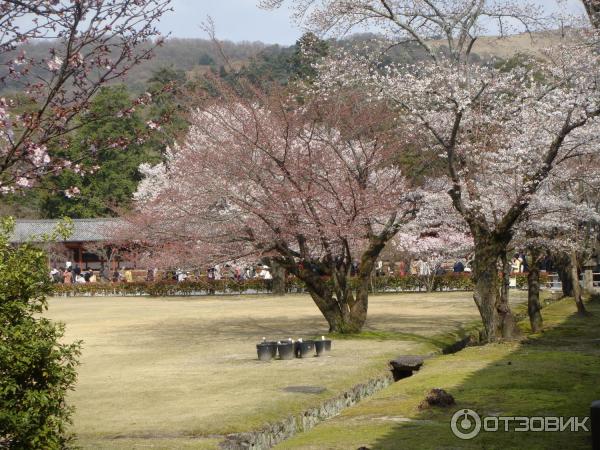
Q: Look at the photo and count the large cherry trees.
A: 2